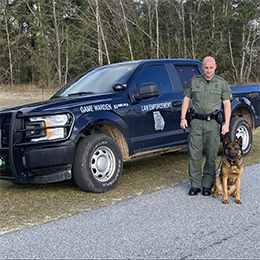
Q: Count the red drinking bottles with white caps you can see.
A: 0